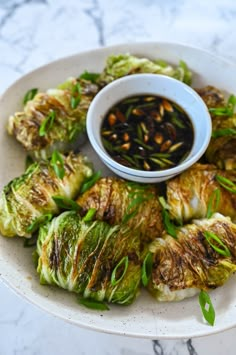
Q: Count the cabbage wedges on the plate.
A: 8